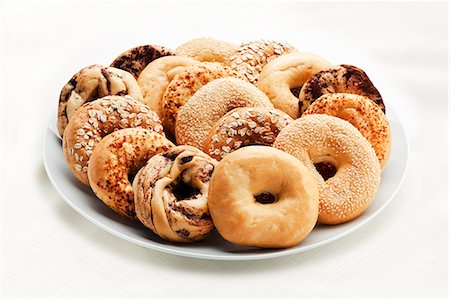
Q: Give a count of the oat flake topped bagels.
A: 3